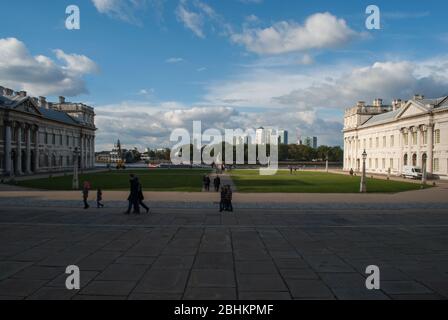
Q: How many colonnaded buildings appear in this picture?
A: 2